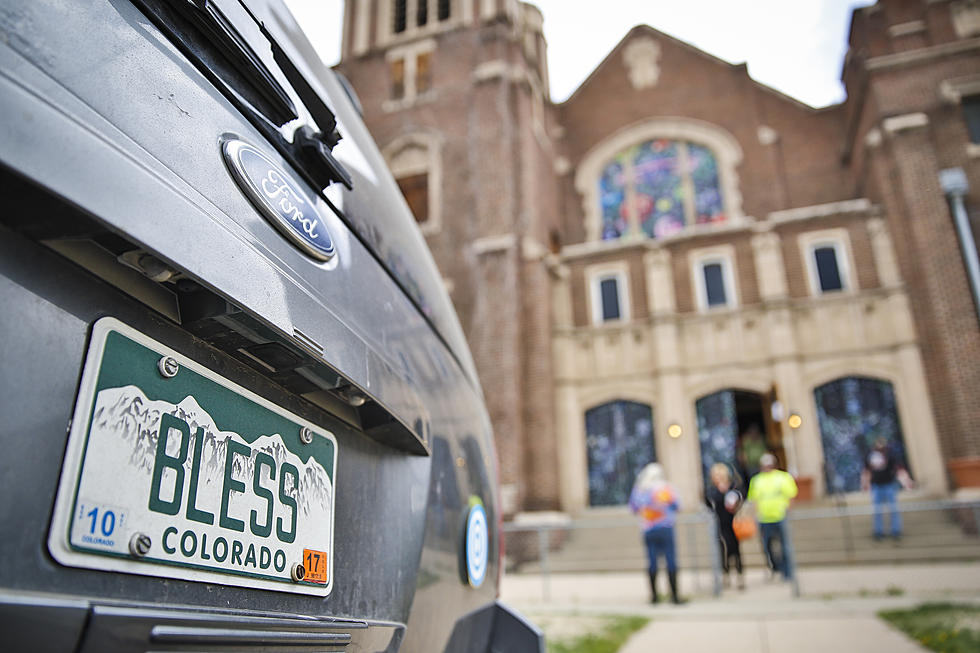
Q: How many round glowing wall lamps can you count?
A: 2